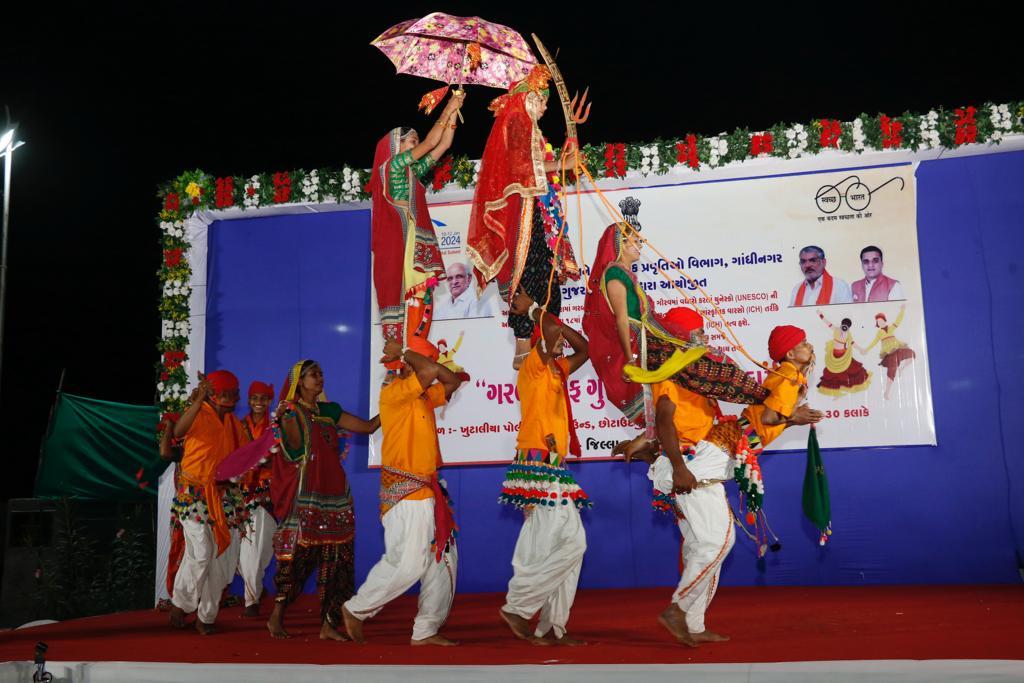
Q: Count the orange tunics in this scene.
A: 6